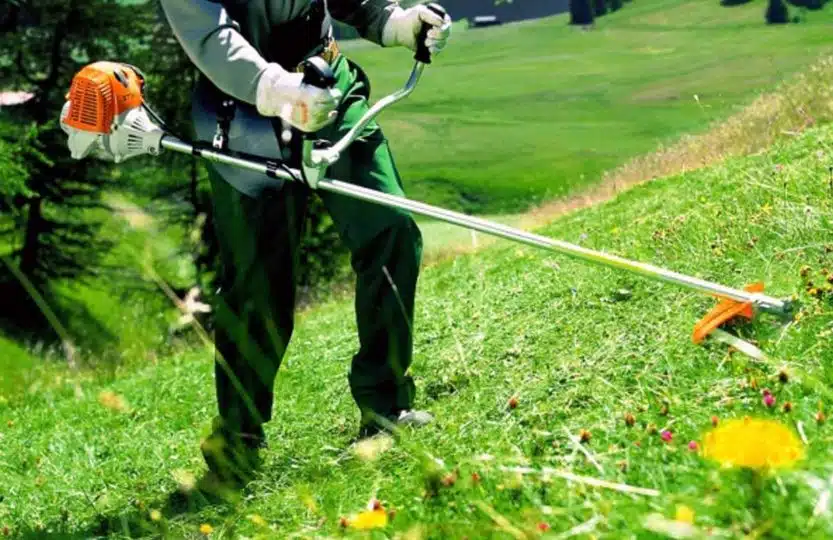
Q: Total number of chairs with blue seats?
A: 0